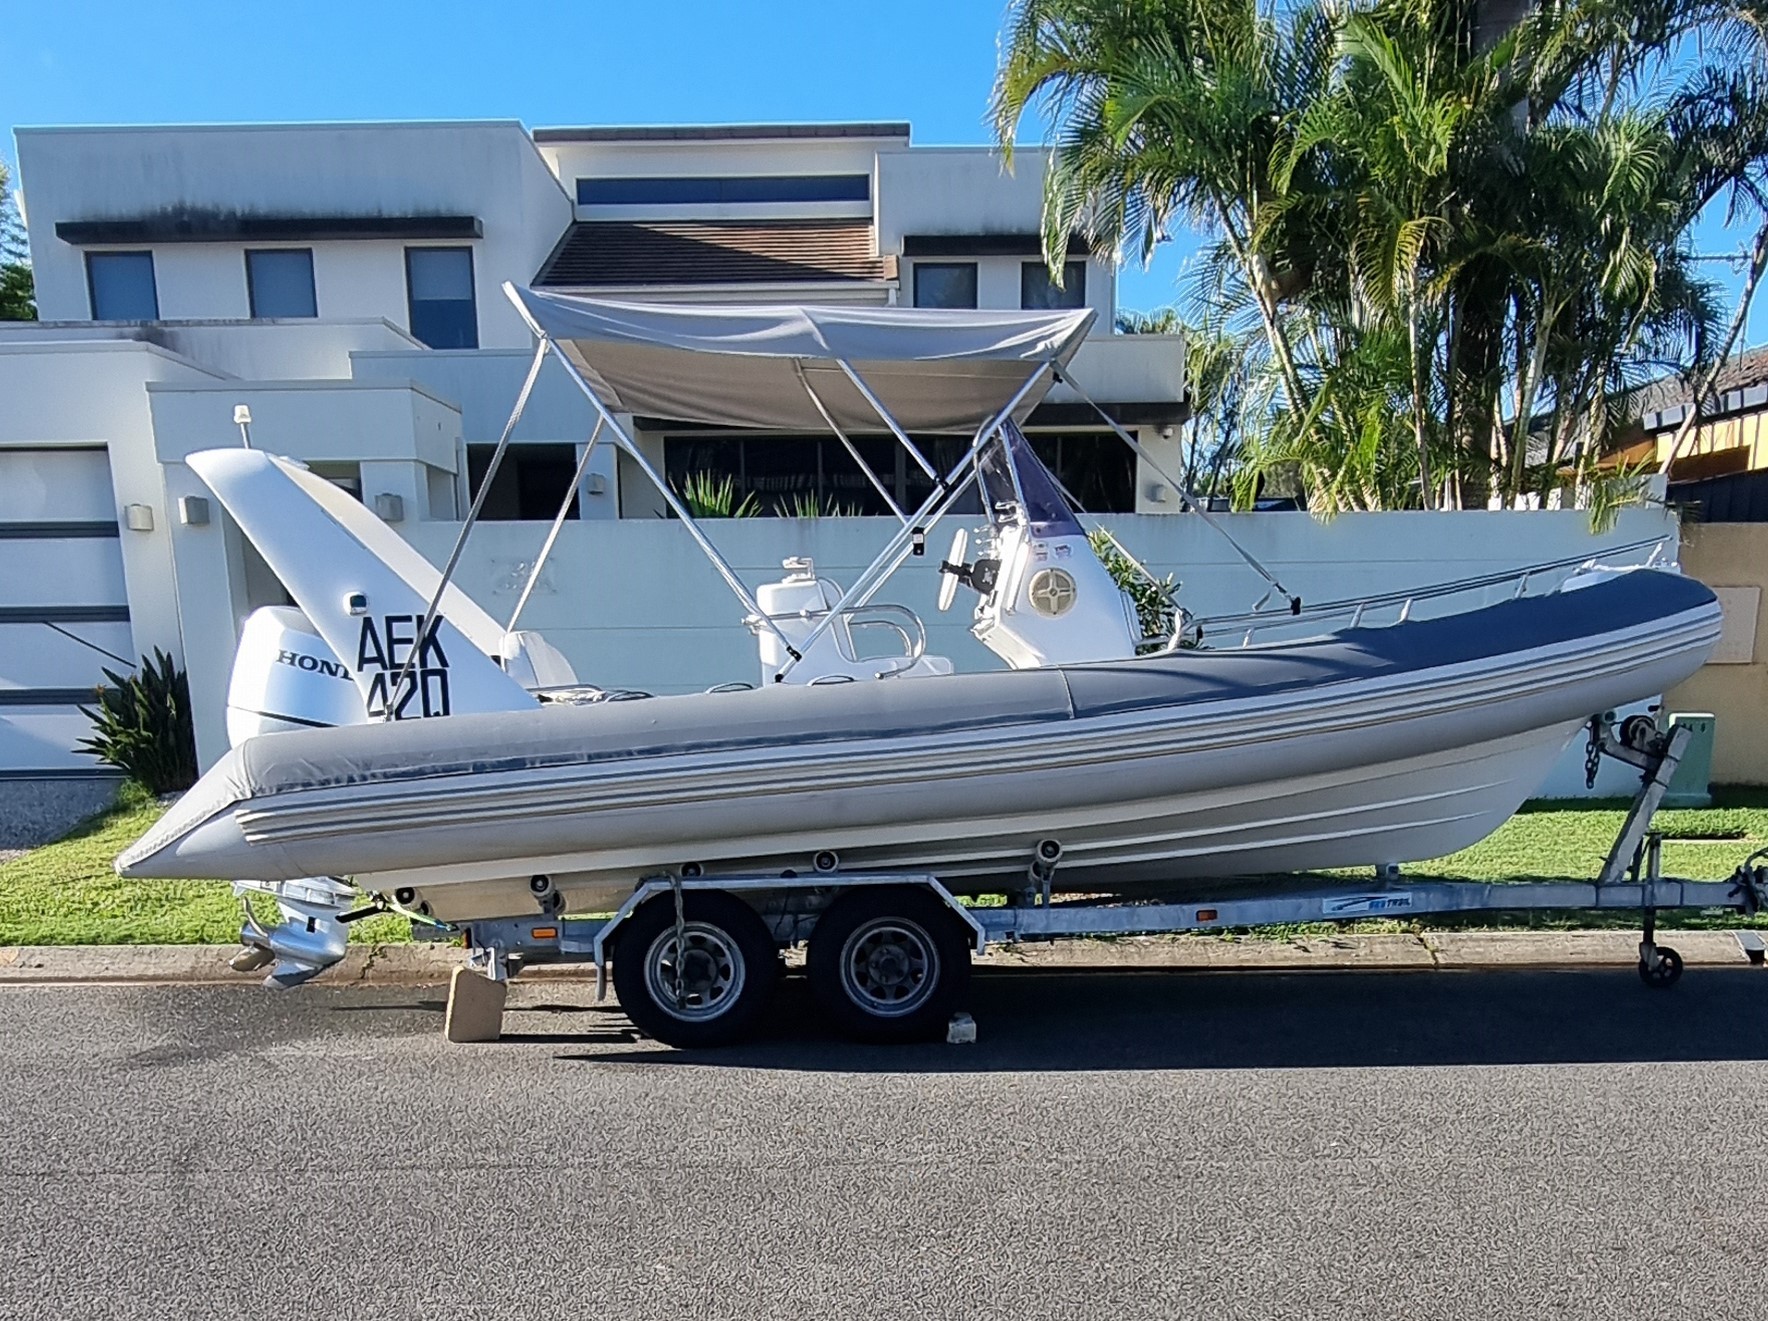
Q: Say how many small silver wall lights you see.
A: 5